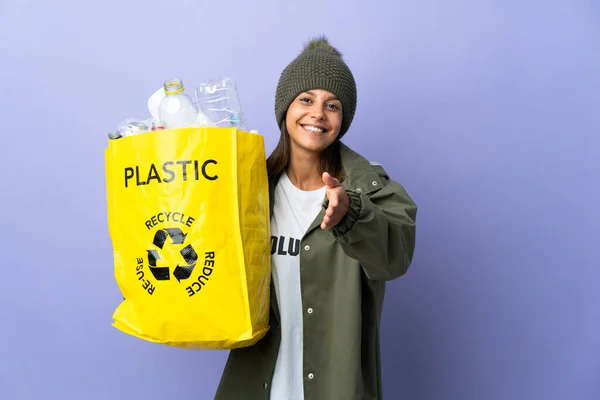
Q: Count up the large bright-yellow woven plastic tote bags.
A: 1